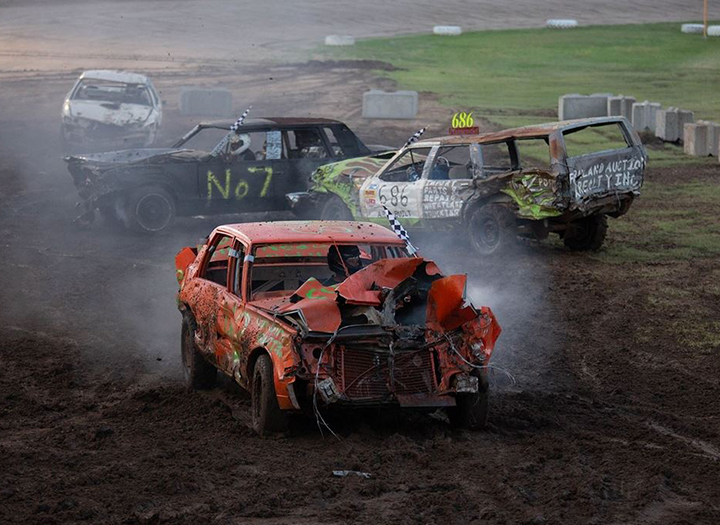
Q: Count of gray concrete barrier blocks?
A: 7